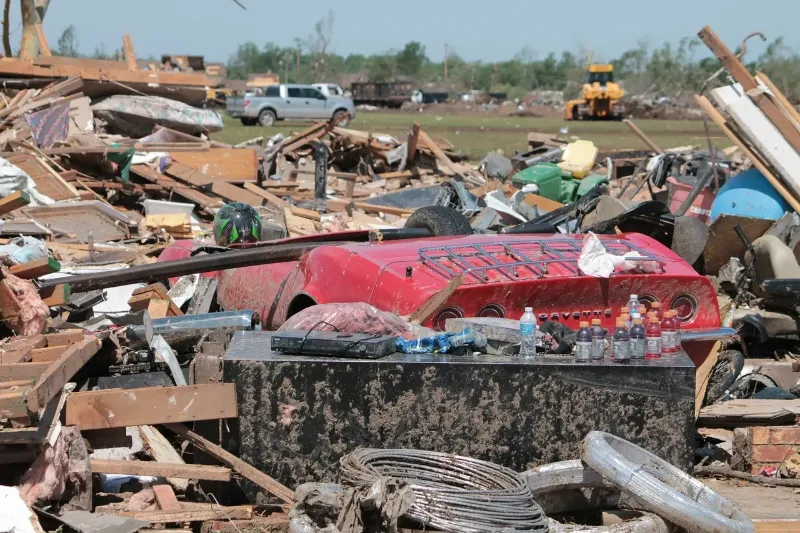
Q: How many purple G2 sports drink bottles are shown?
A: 4